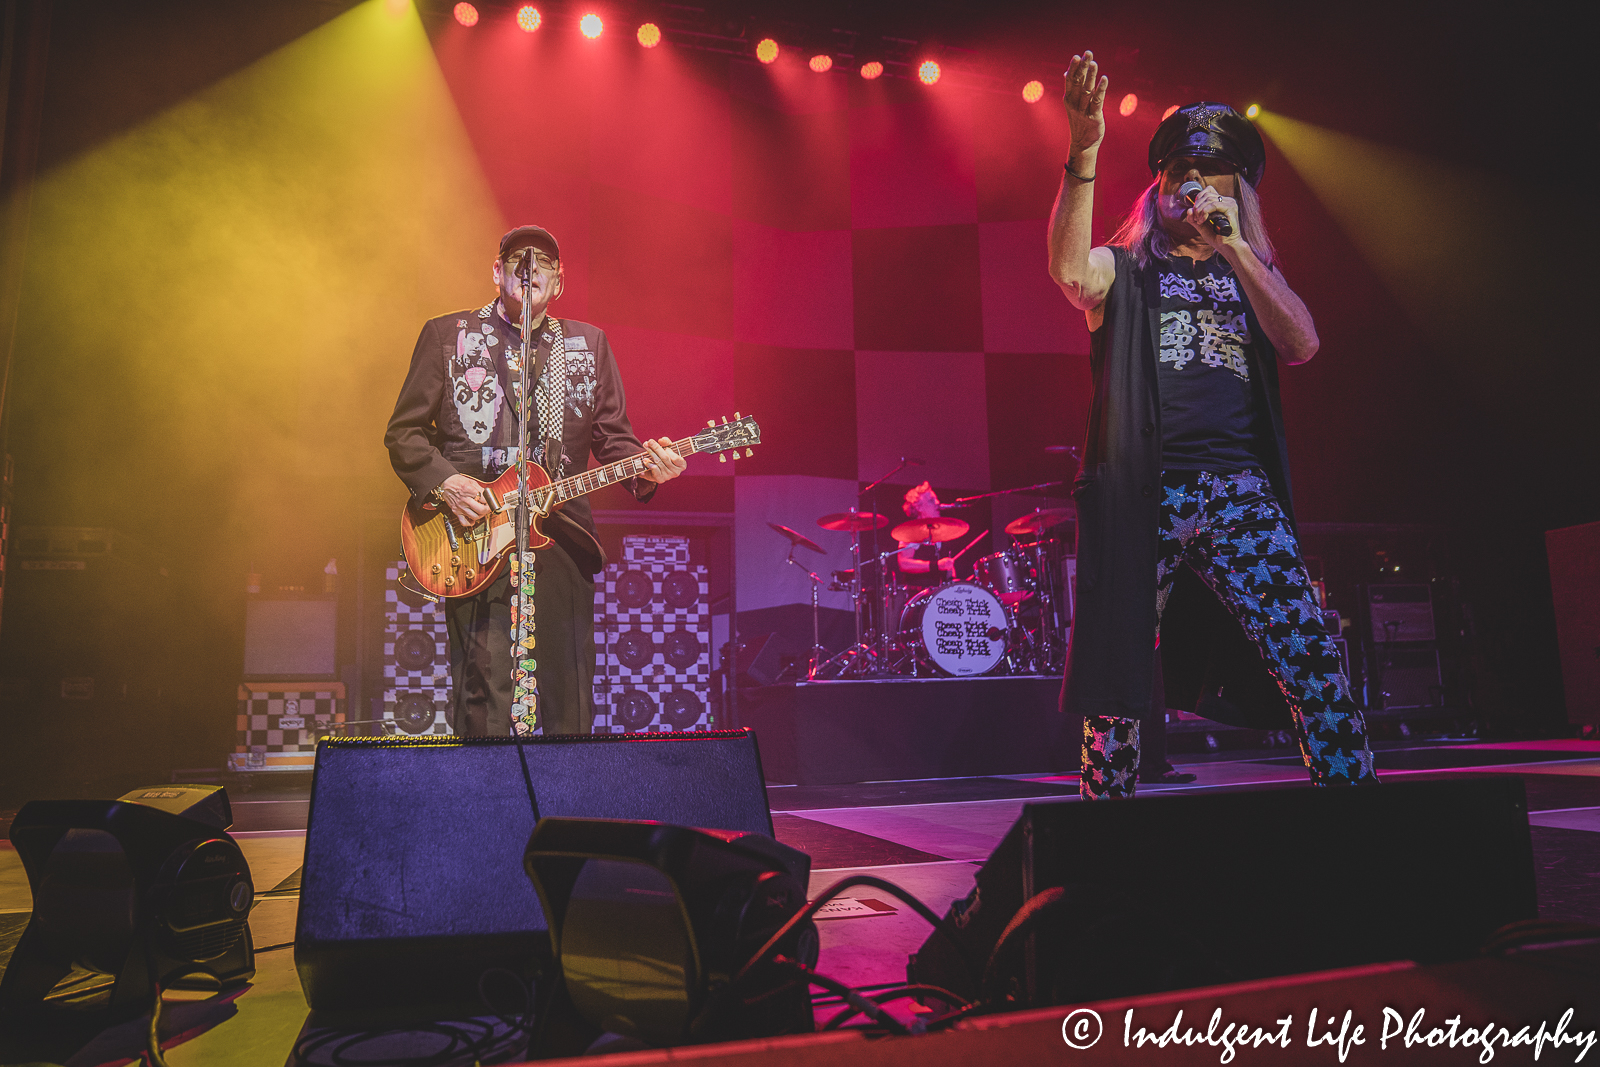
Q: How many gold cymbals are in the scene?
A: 4